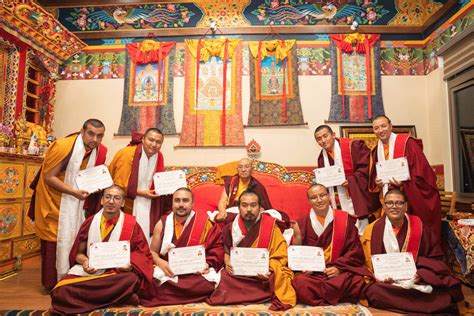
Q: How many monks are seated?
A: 6